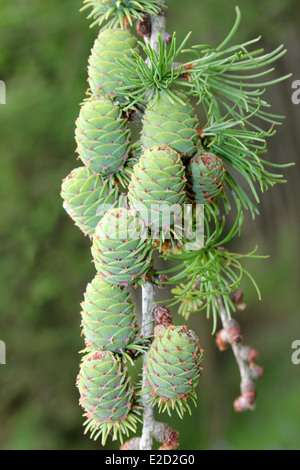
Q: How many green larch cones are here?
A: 10